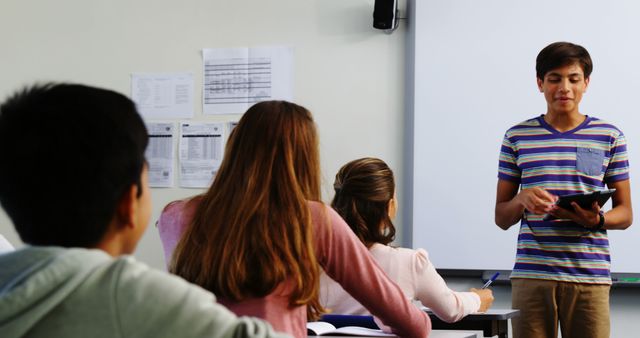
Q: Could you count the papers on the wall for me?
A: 5